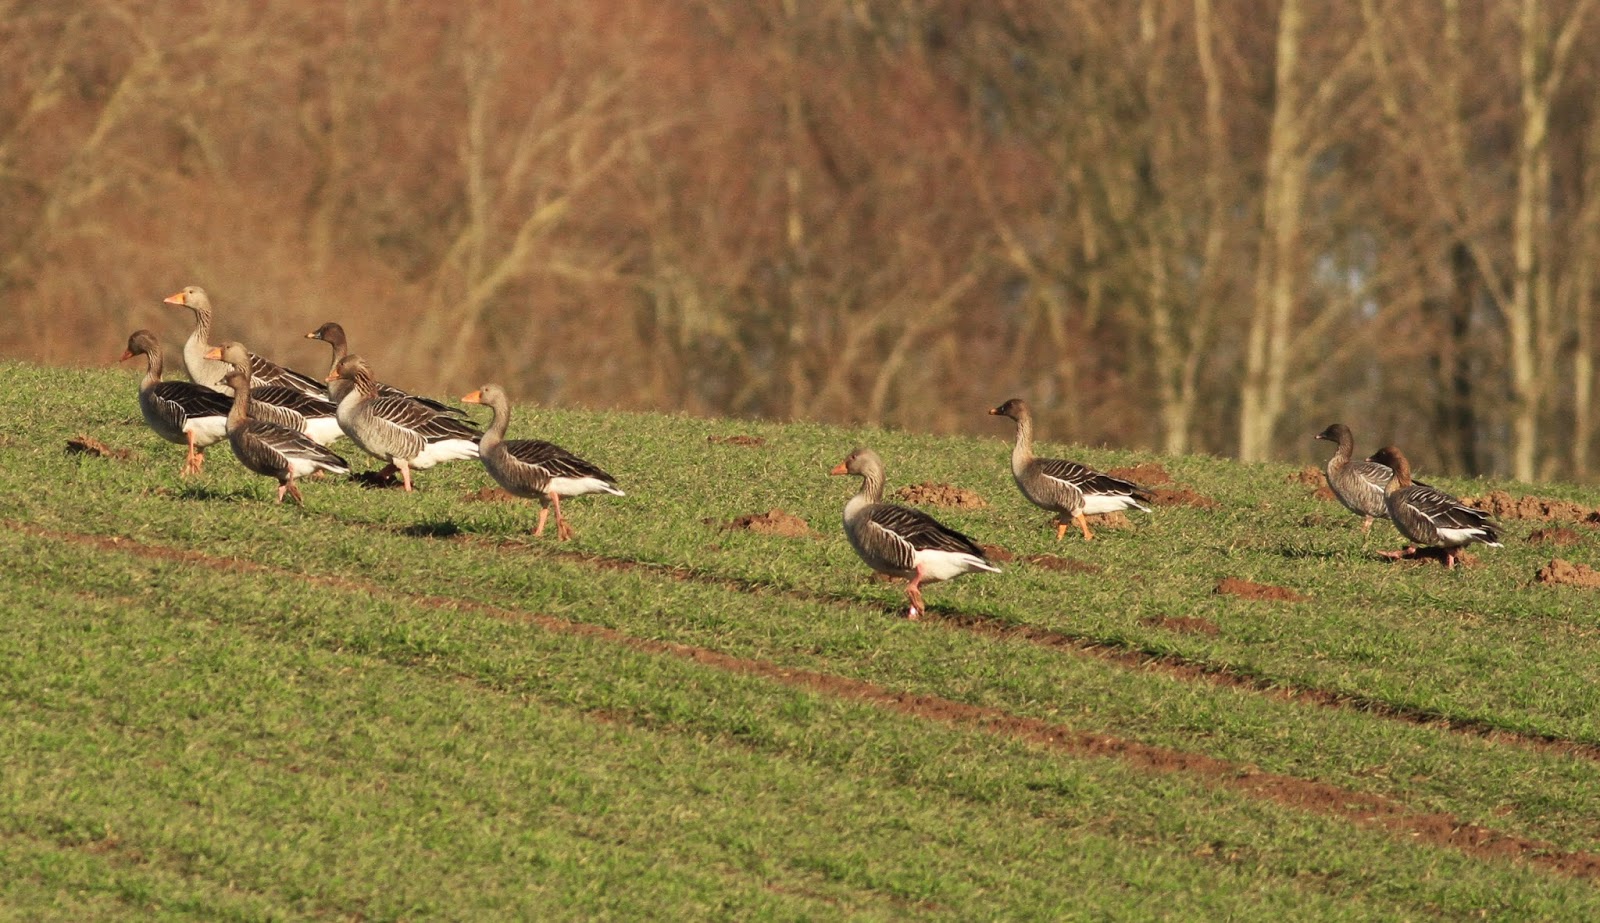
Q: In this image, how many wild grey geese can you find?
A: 11